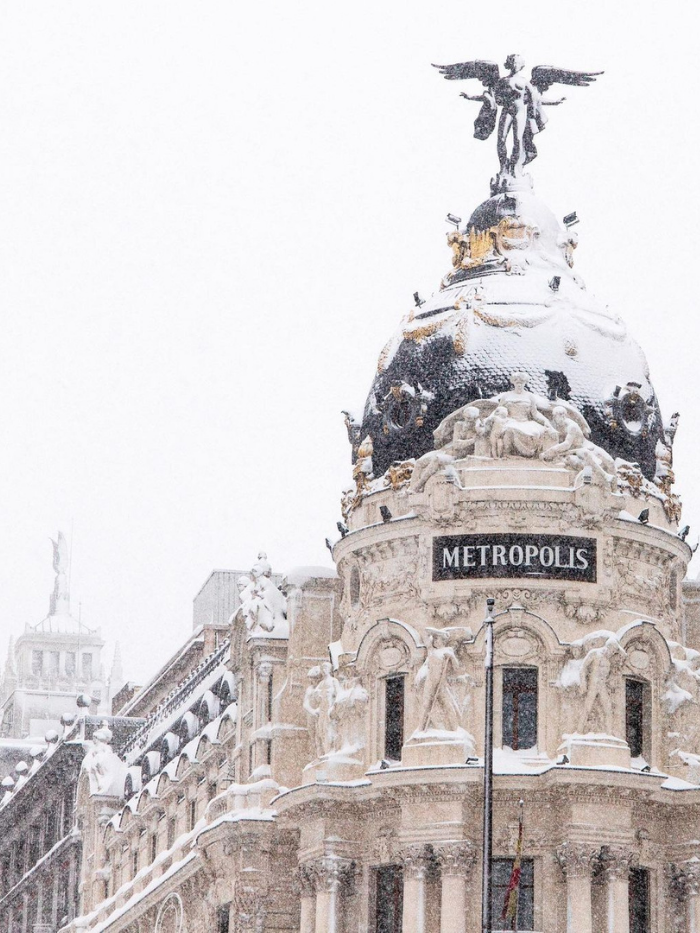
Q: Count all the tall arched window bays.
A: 3